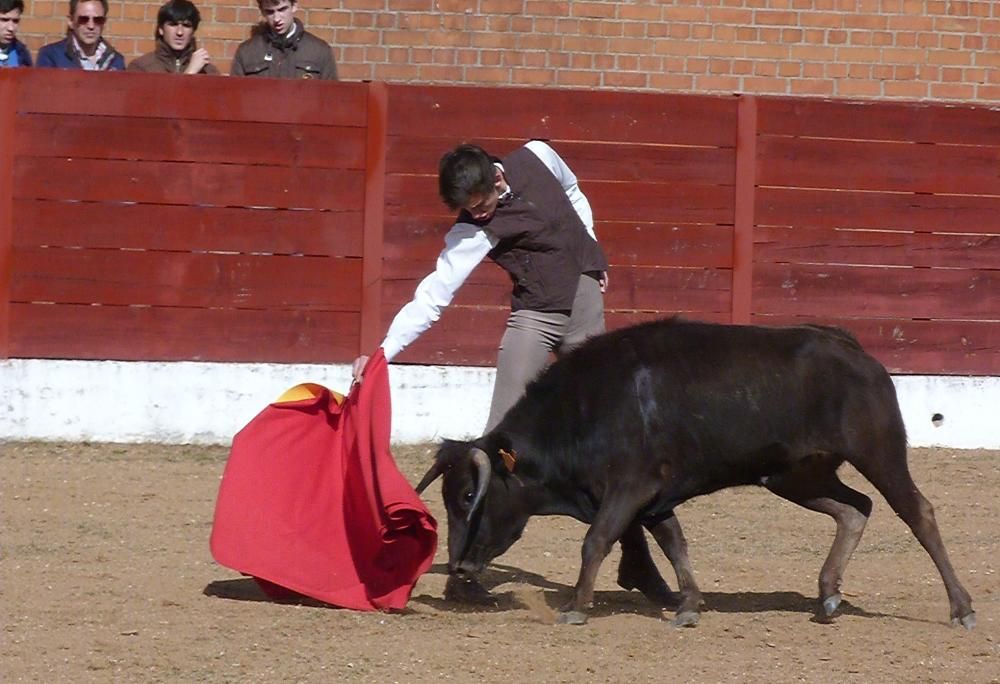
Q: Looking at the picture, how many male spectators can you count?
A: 4